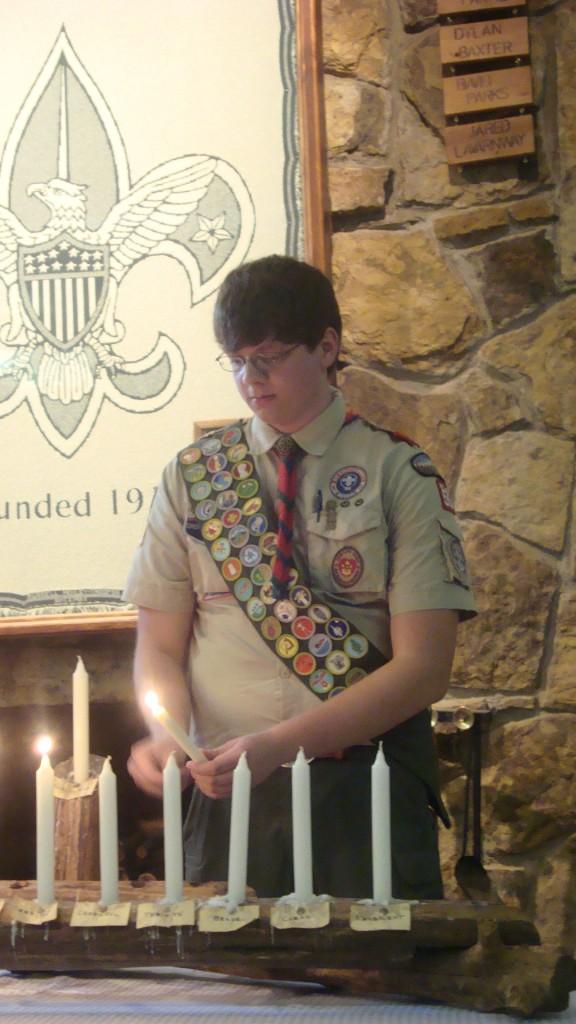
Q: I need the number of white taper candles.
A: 8